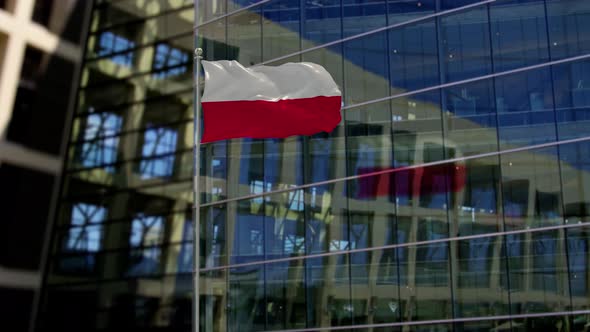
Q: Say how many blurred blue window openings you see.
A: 6